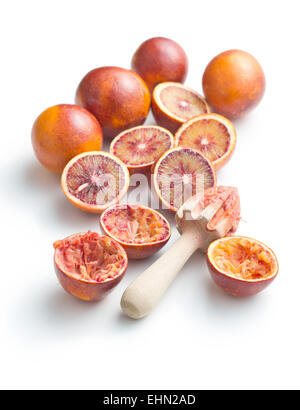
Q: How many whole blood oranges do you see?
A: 4